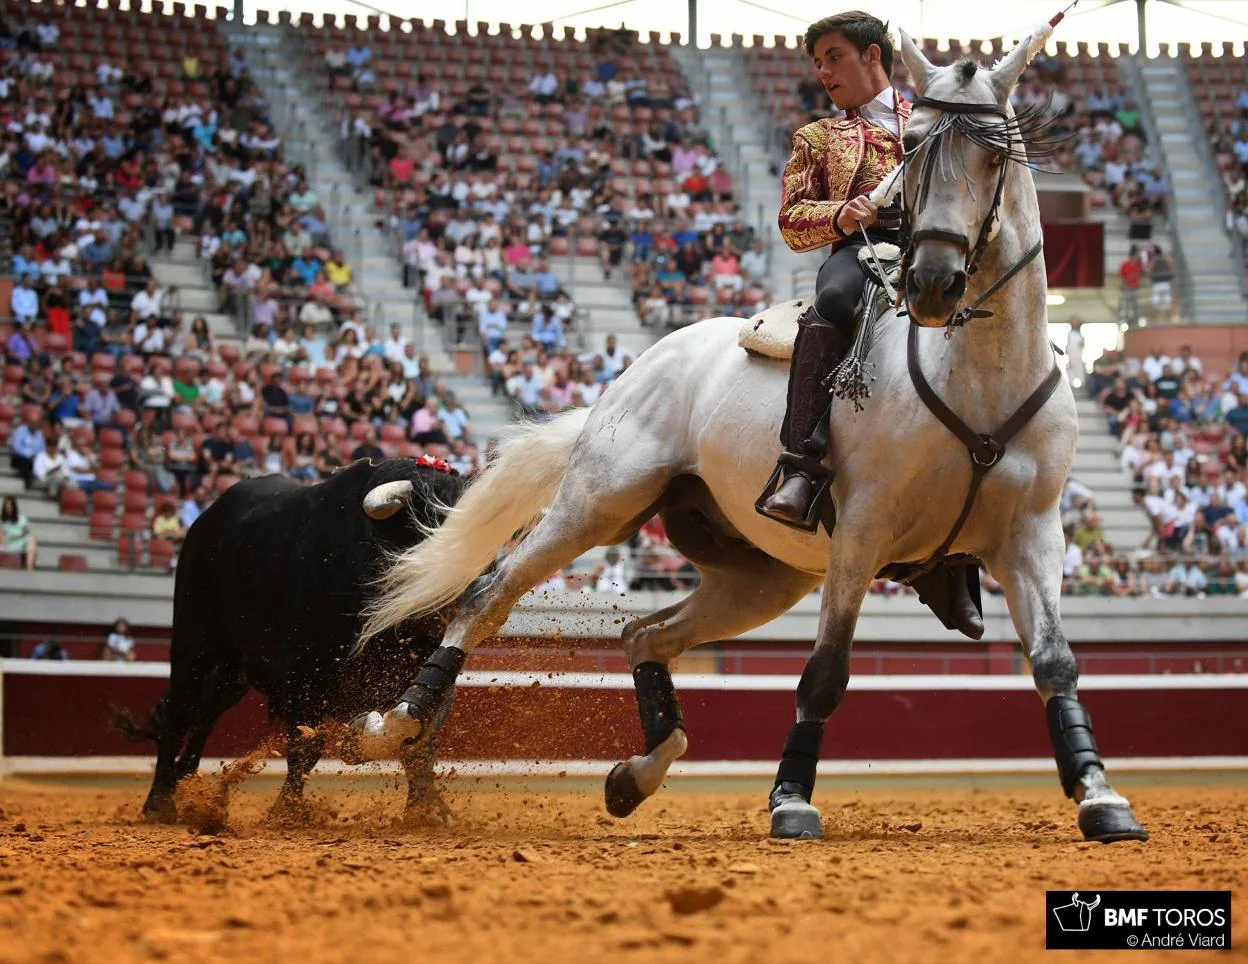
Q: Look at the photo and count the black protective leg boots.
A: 4